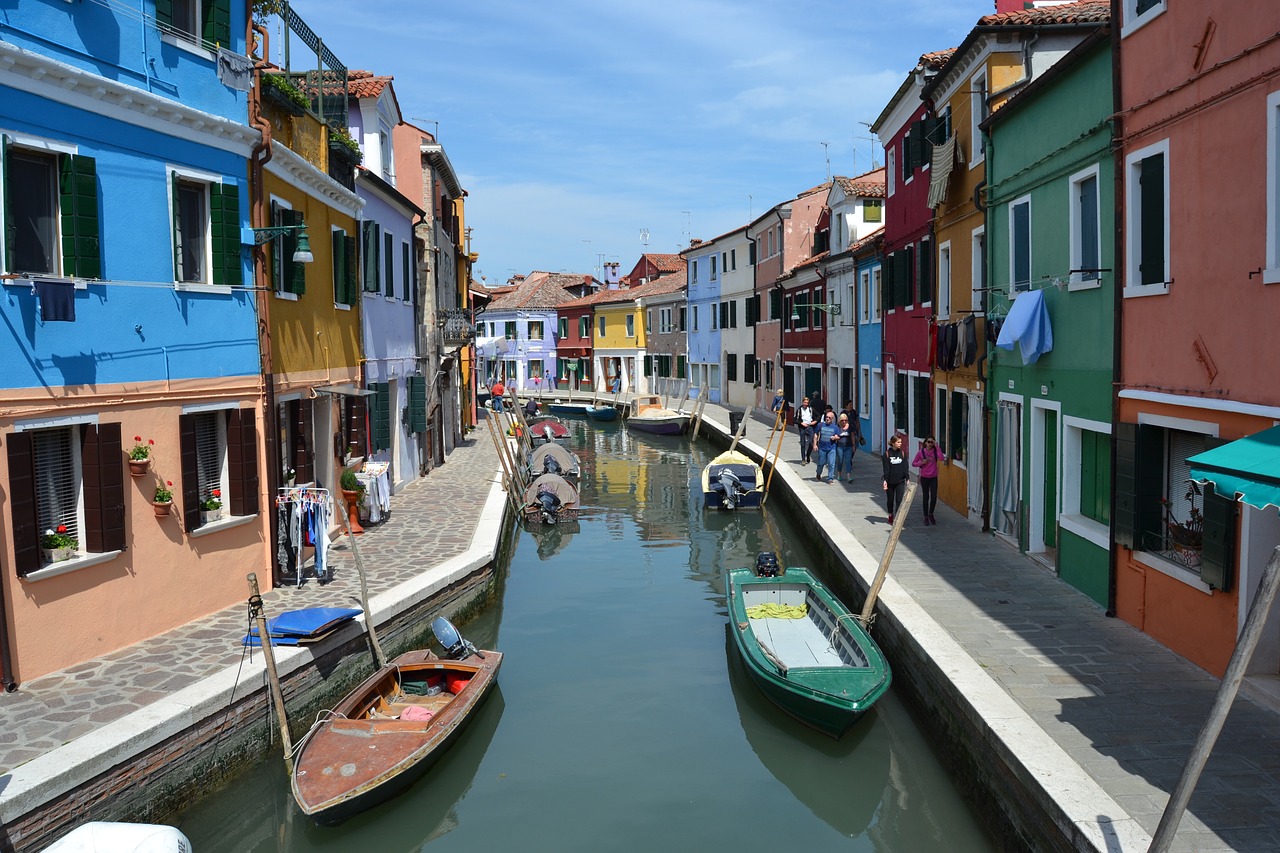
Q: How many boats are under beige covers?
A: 2